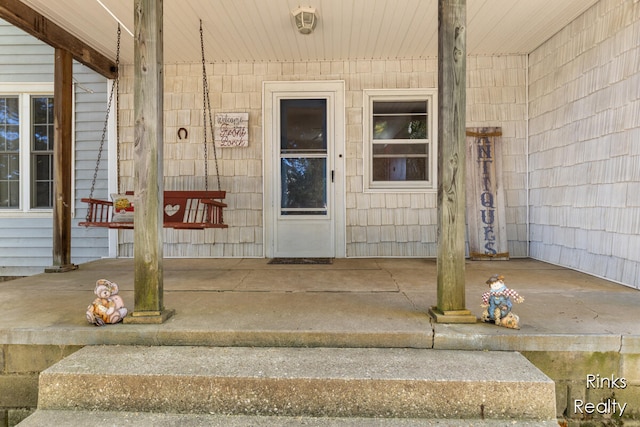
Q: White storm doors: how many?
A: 1